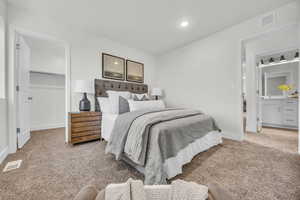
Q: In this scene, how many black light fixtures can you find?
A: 4